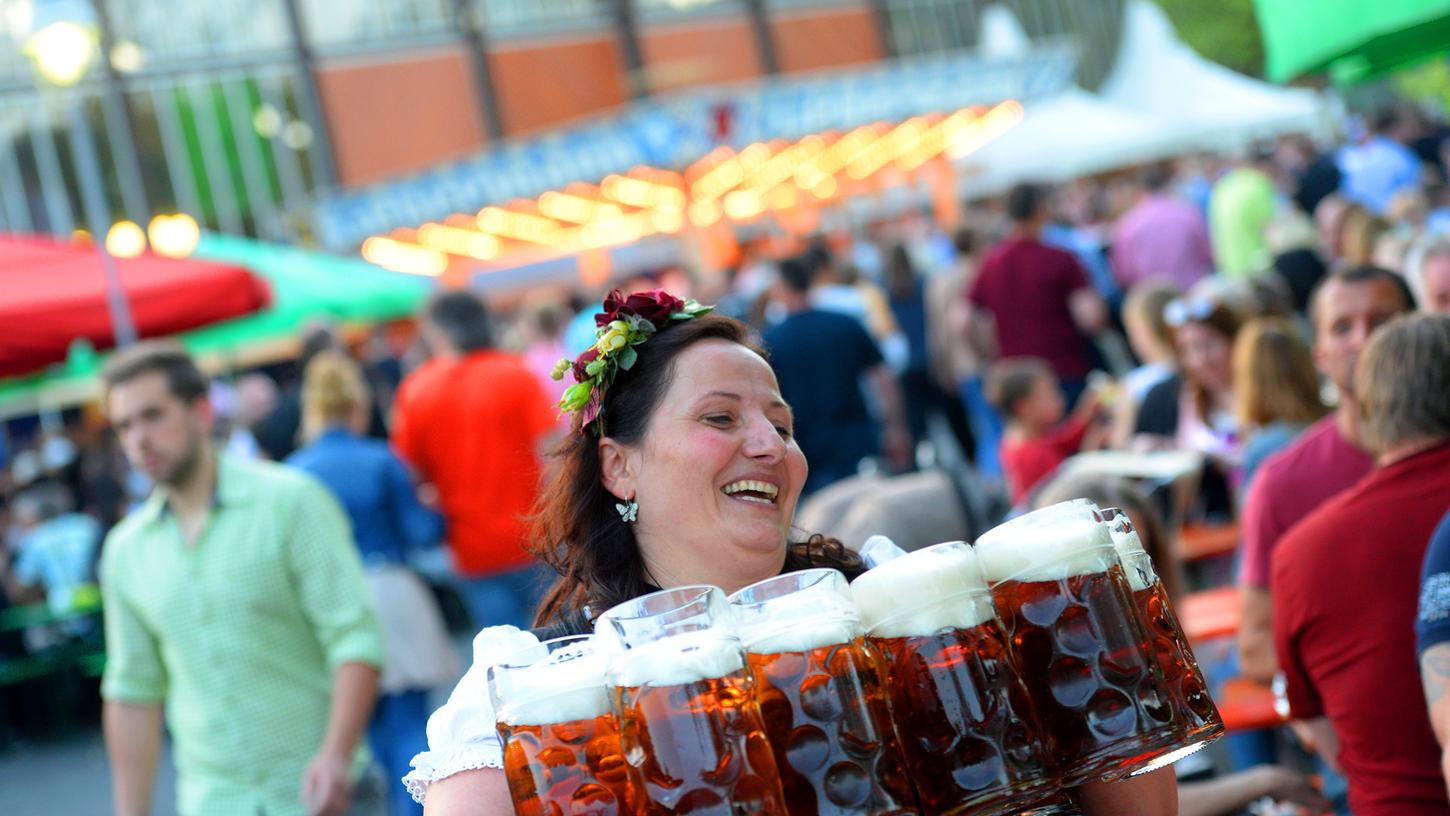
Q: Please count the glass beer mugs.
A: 6